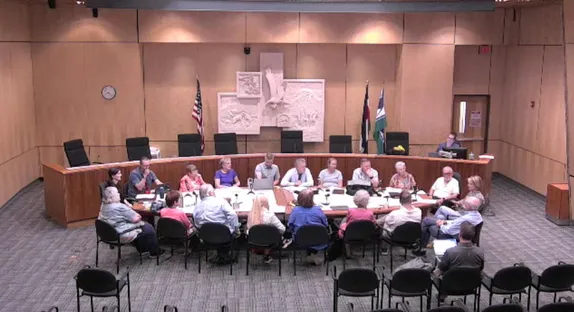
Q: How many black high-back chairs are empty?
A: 7